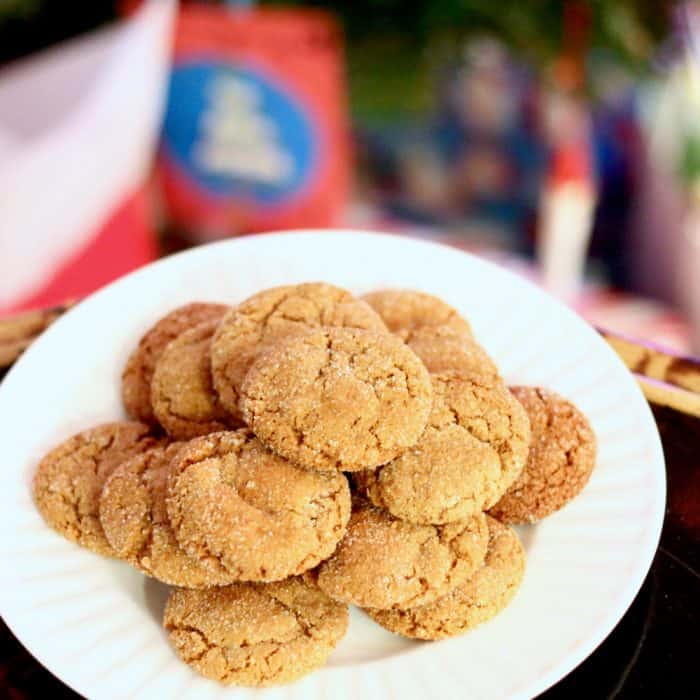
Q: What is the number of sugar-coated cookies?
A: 14